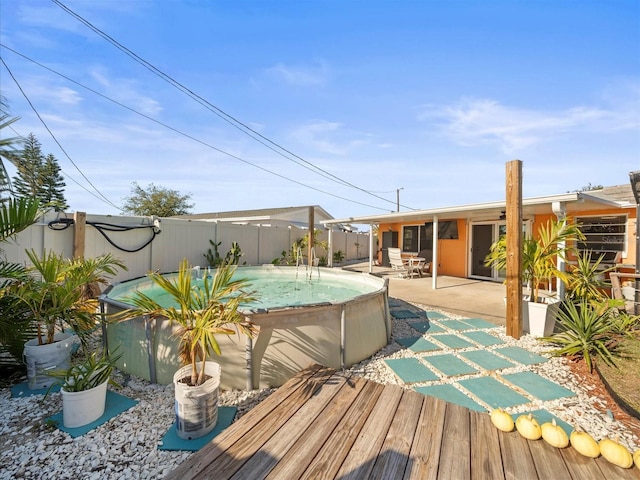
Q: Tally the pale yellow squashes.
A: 6